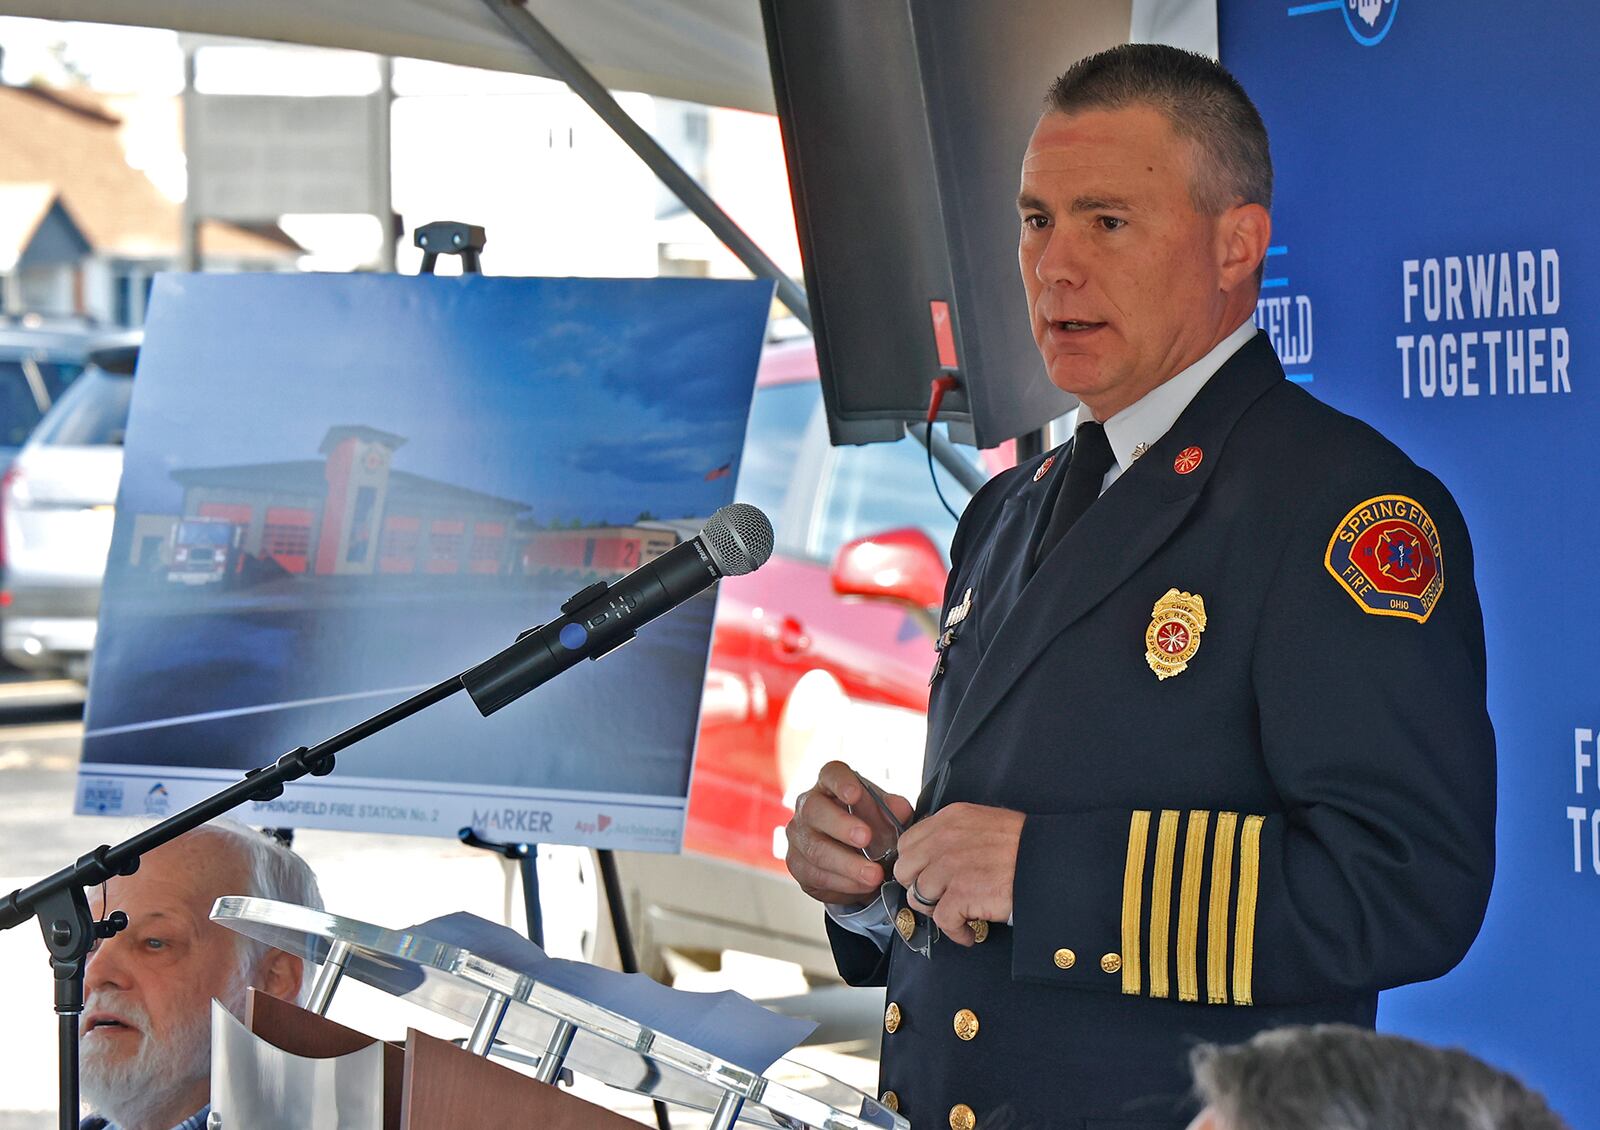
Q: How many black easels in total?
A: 1